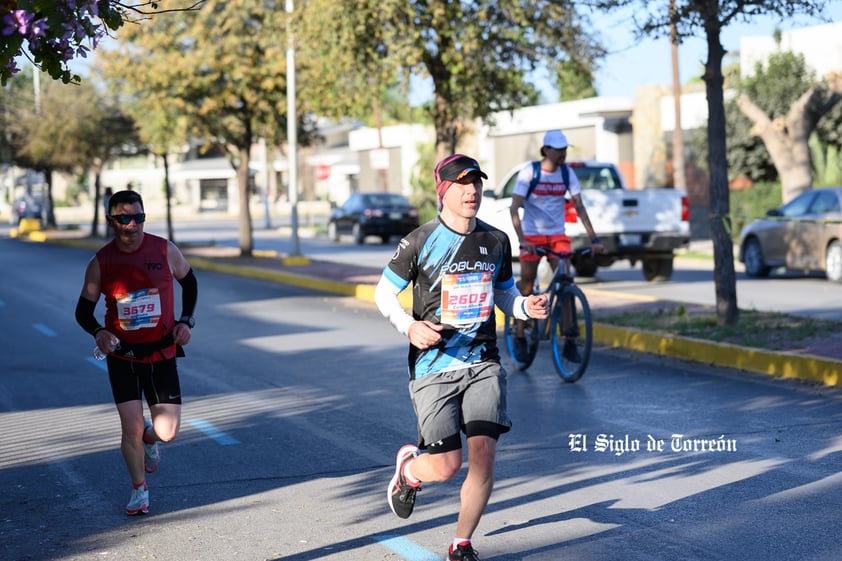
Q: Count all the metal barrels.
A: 0